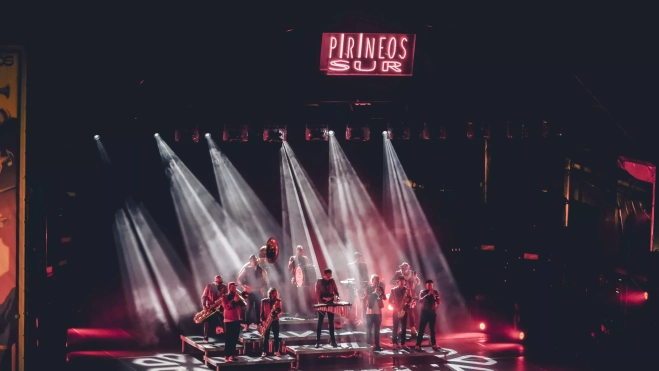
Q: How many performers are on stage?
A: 11